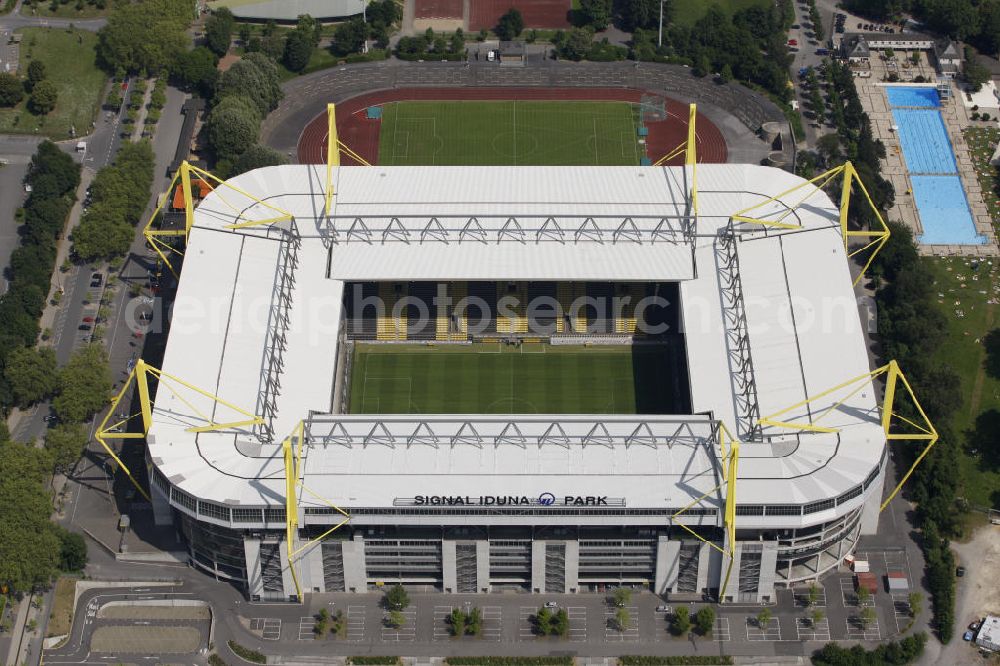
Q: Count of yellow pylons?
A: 8